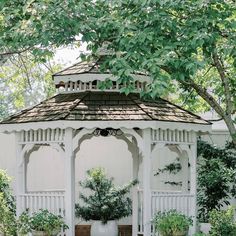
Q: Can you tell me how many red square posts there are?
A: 0